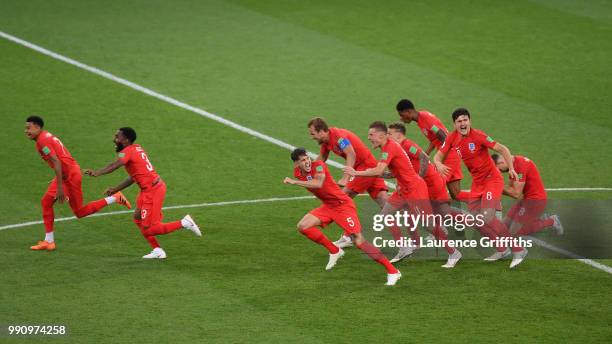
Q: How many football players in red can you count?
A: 9